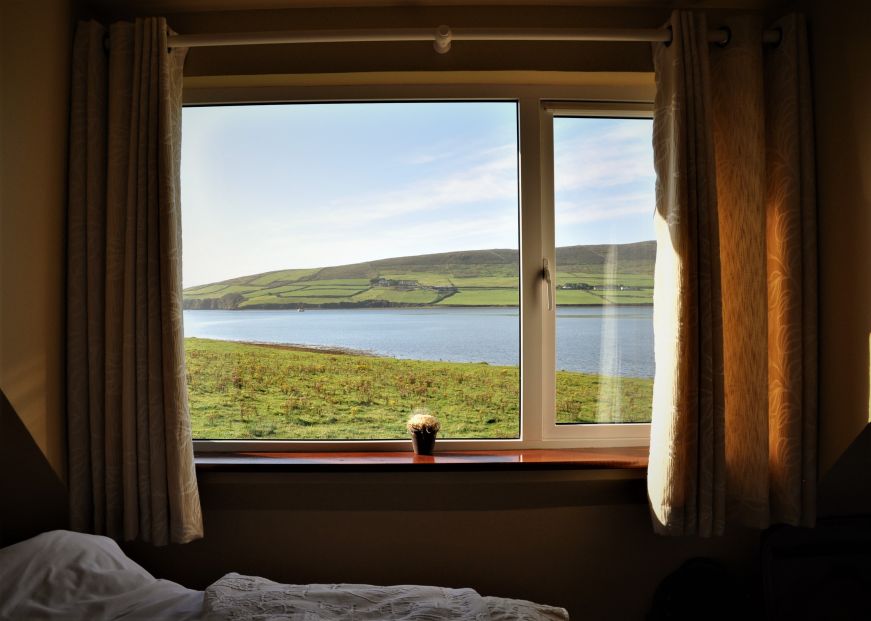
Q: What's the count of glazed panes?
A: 2